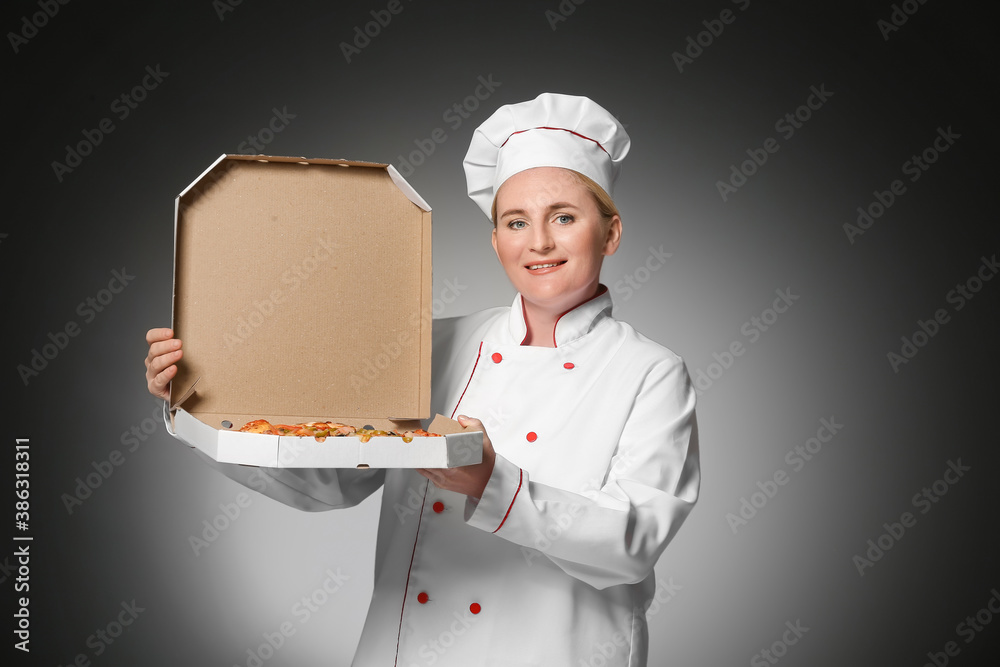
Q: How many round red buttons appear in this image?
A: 6